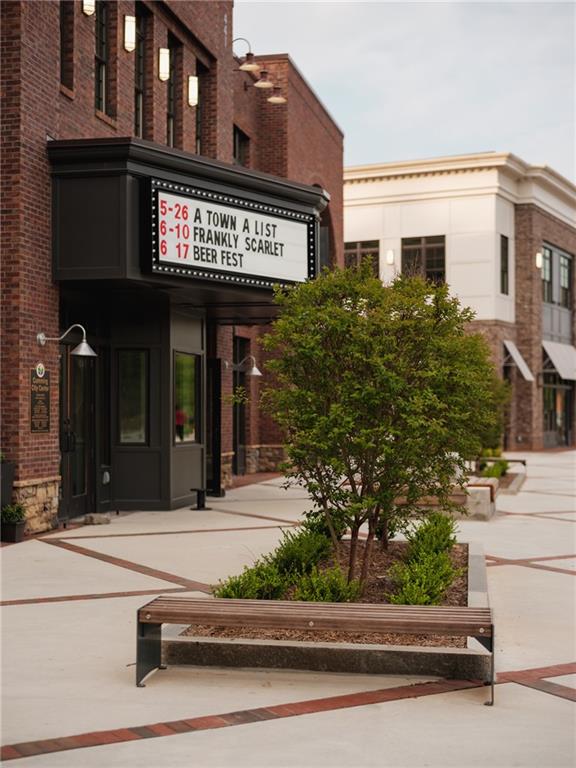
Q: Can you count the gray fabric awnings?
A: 2